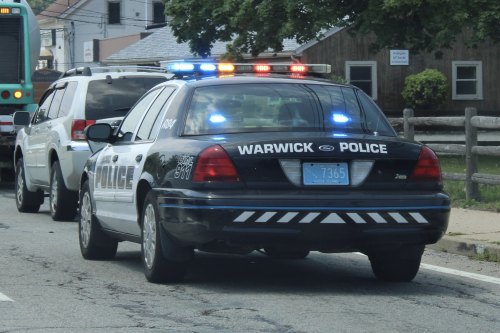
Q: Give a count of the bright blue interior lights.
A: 2